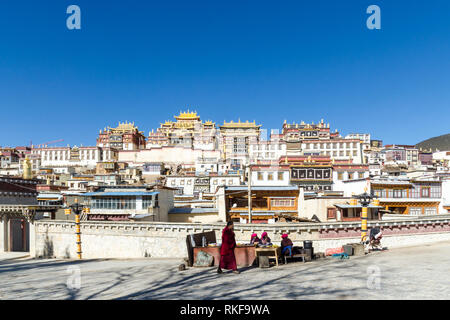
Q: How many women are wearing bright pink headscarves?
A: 3